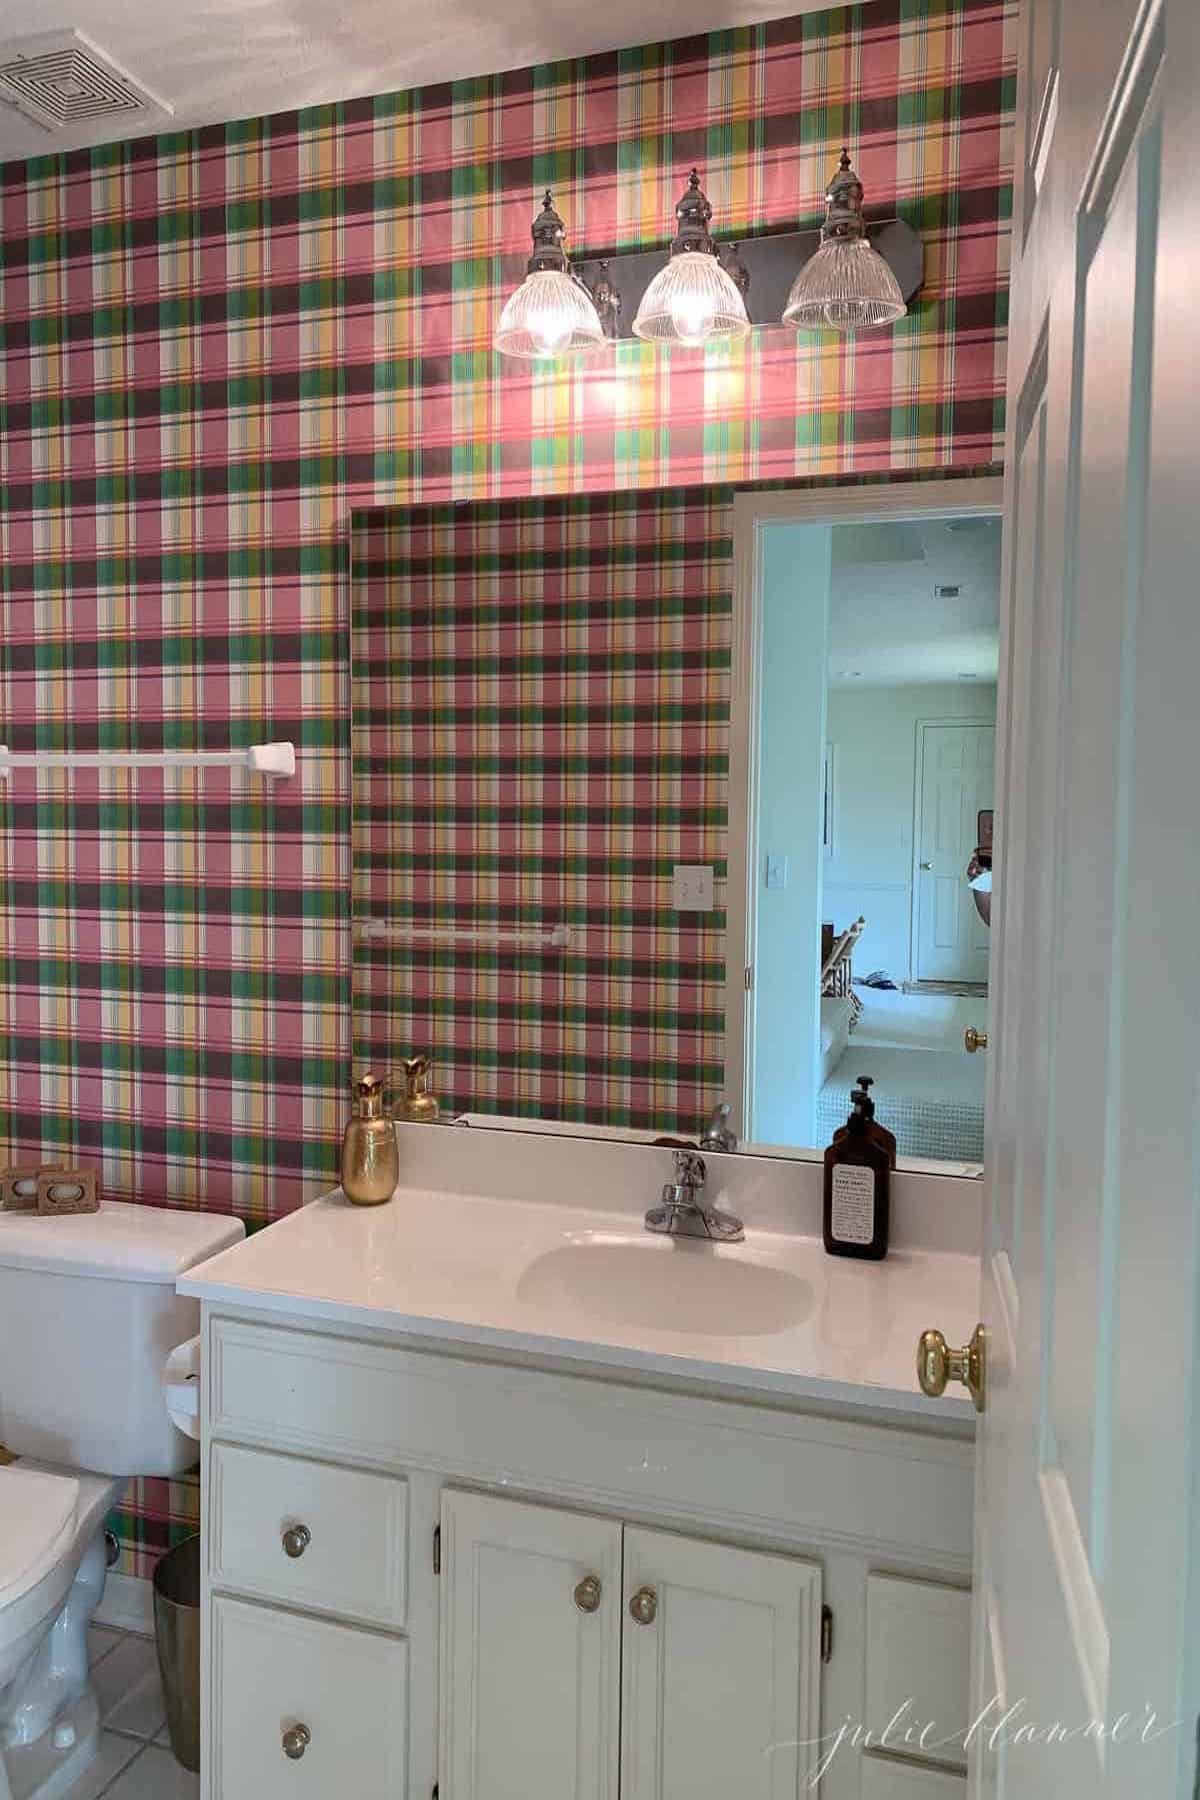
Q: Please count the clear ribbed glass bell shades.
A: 3